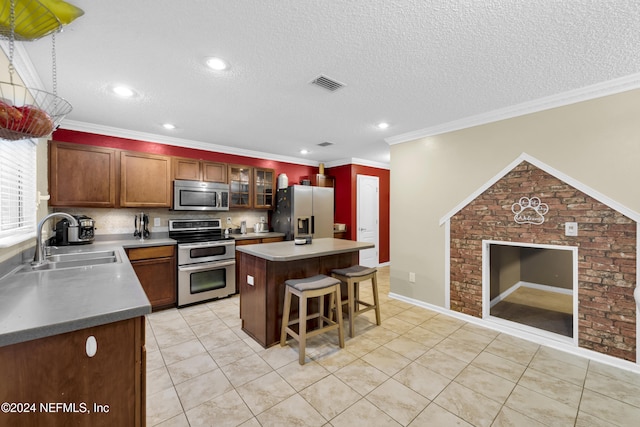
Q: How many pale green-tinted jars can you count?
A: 0